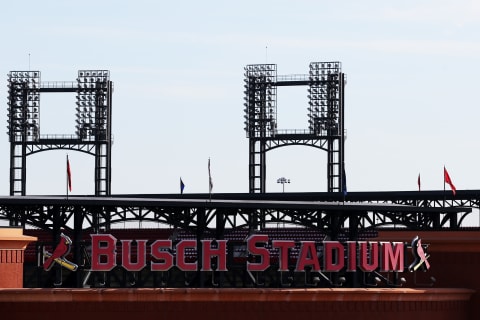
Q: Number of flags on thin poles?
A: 6